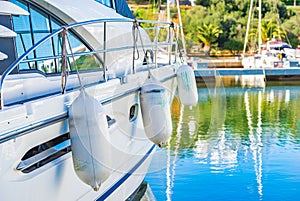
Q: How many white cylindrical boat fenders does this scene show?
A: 3